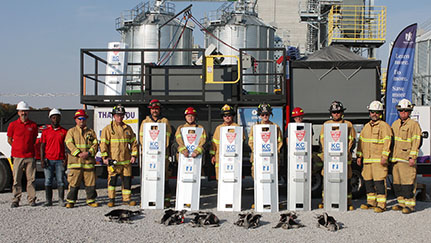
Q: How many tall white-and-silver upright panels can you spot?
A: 7